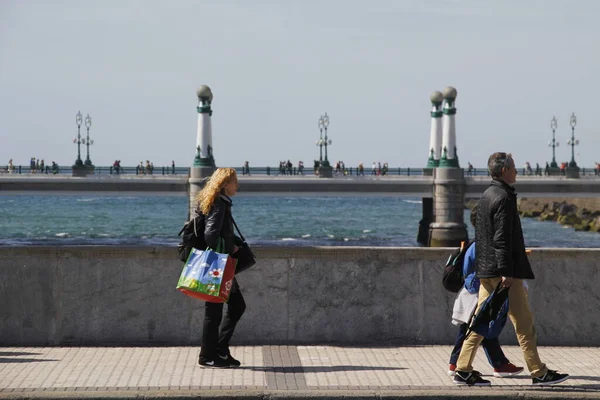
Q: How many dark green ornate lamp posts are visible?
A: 6